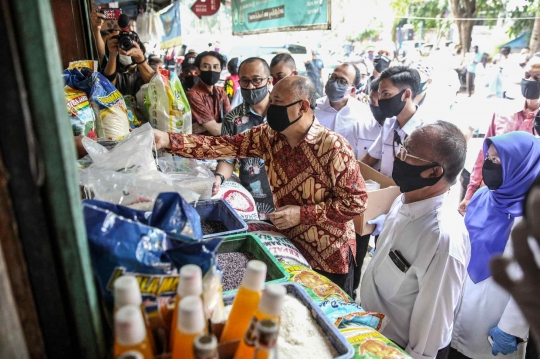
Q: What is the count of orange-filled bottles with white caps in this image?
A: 6